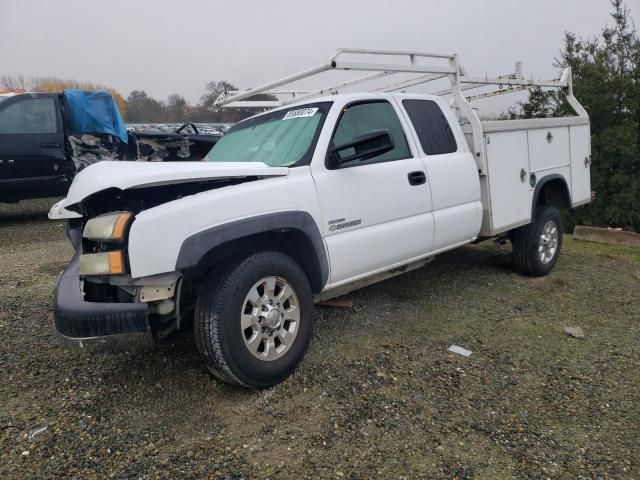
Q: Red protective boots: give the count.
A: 0